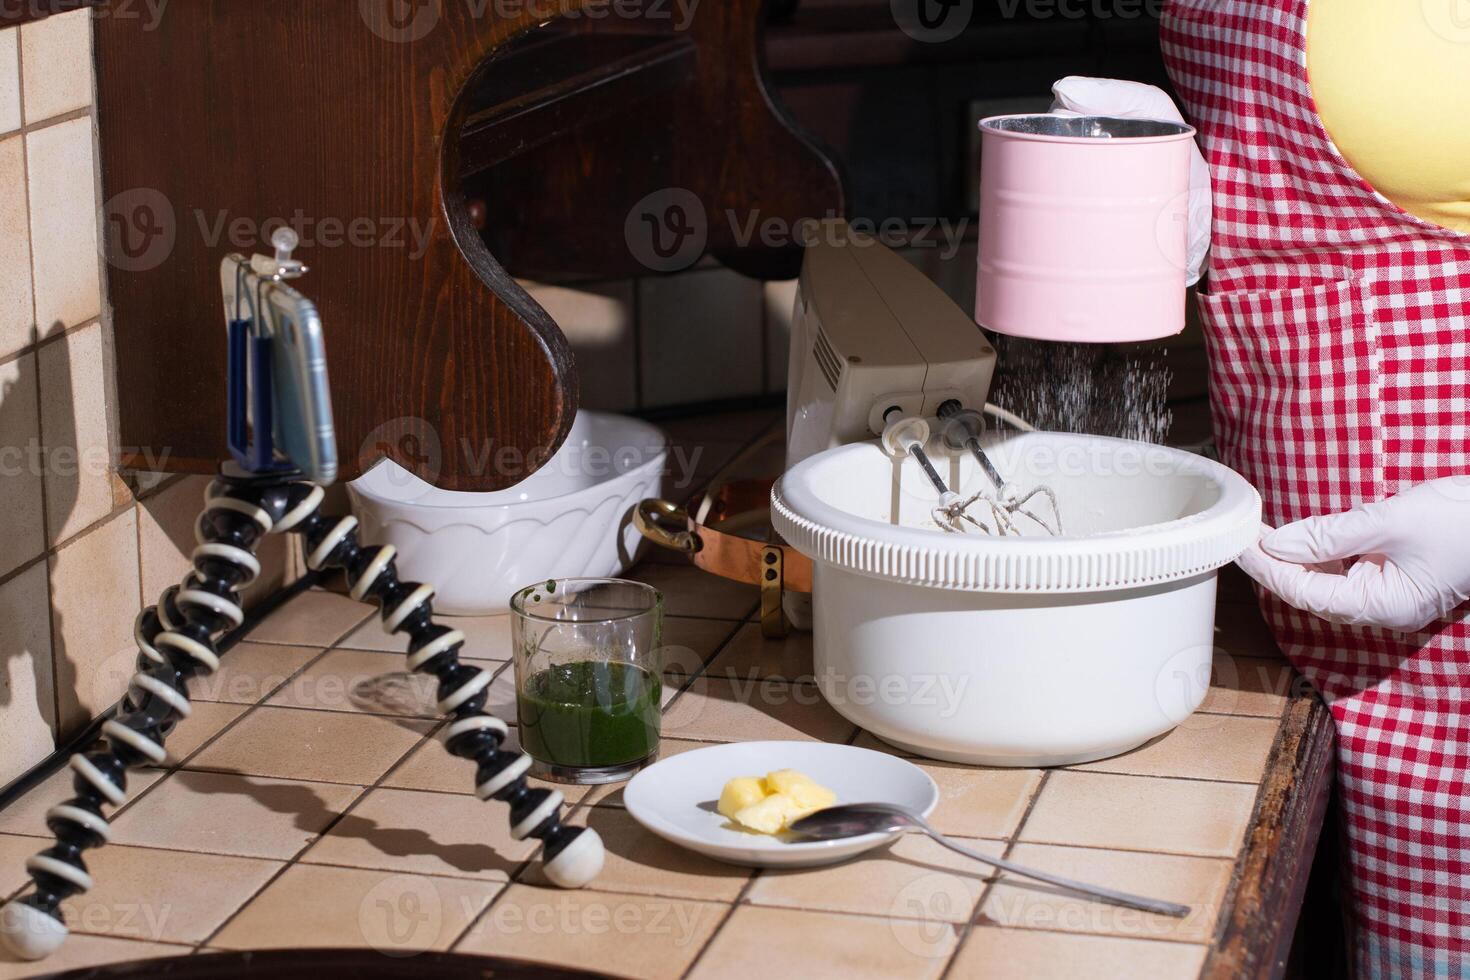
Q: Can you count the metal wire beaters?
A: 2